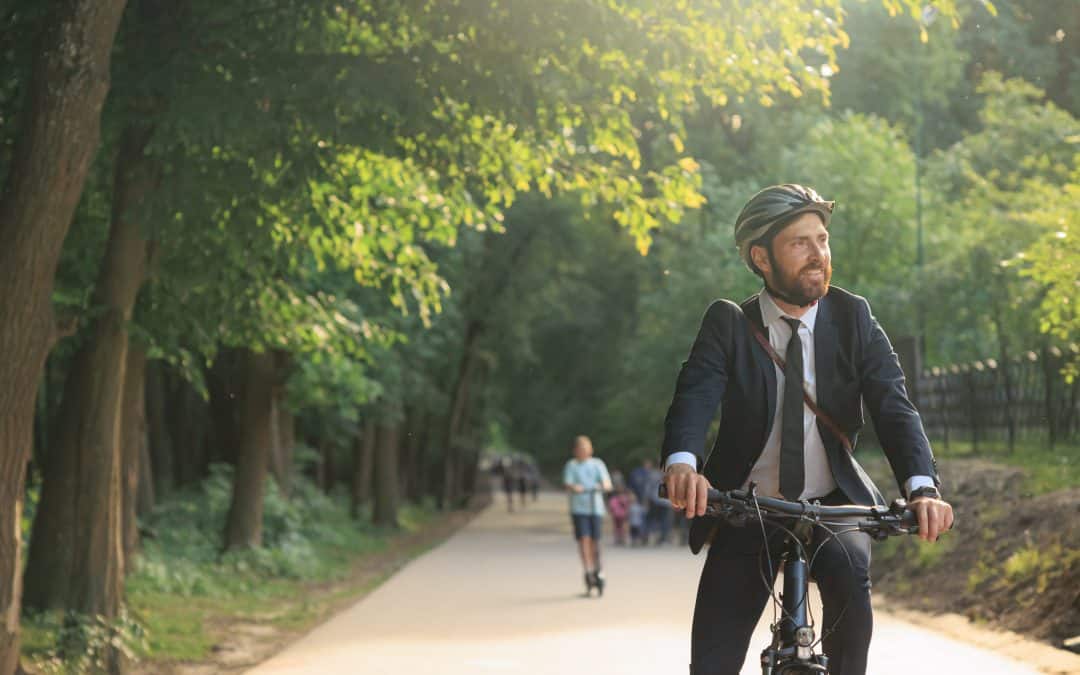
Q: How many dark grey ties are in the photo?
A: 1